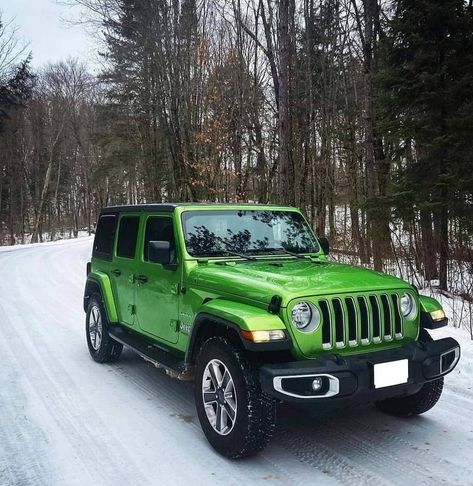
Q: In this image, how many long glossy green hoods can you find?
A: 1